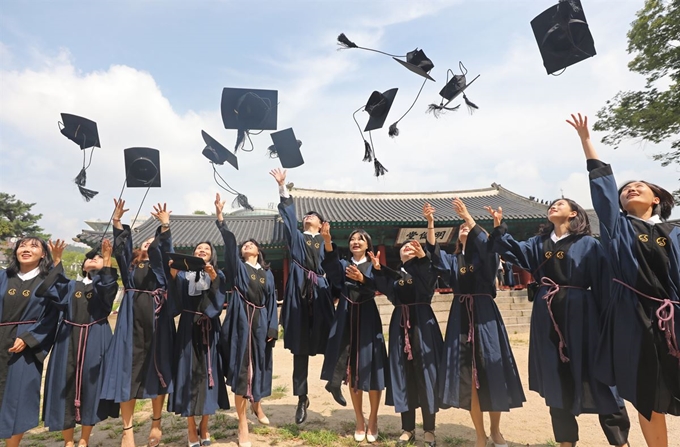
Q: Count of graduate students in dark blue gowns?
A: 11